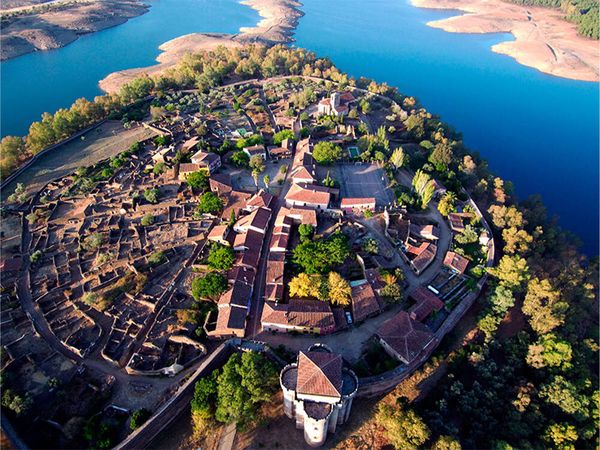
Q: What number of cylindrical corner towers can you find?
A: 4